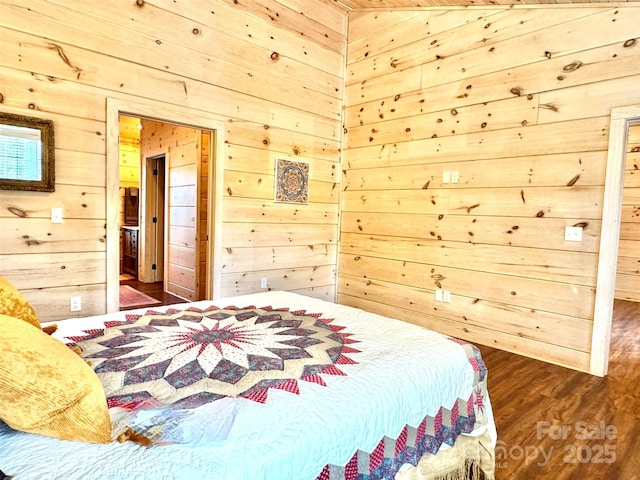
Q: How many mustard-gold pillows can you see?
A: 2